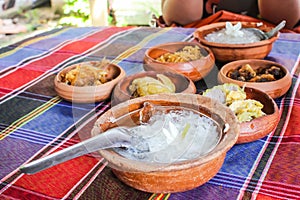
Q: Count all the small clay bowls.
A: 5